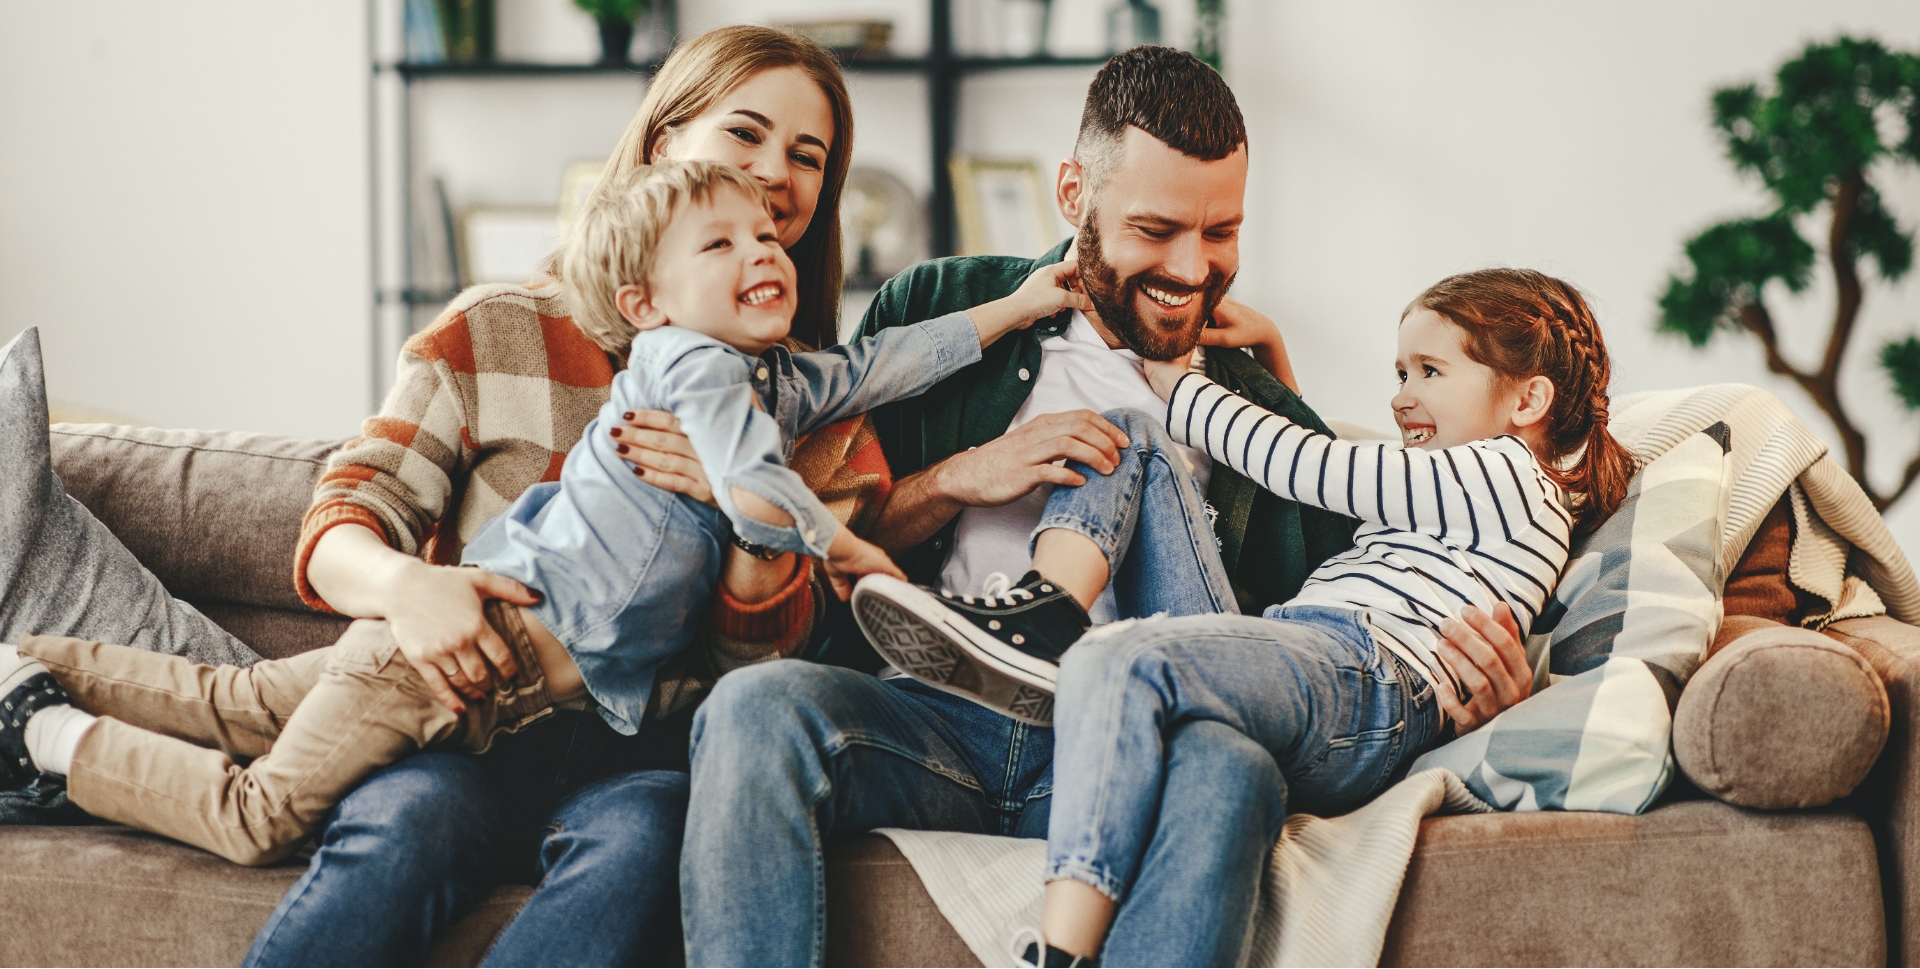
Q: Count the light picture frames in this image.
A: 3